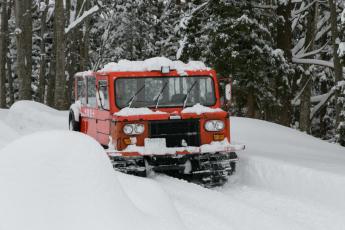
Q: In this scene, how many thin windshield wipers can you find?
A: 3